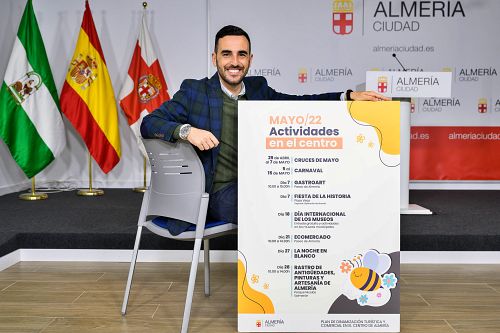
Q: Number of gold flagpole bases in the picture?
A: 3